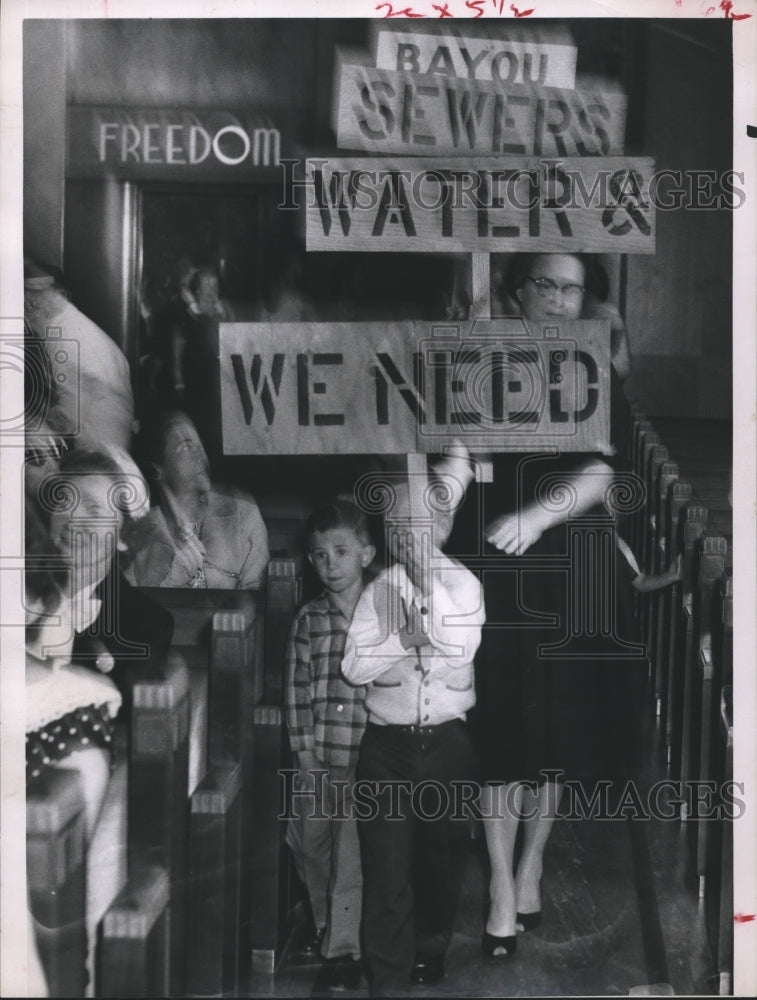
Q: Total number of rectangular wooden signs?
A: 4